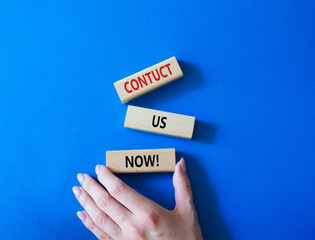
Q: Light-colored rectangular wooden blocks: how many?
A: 3